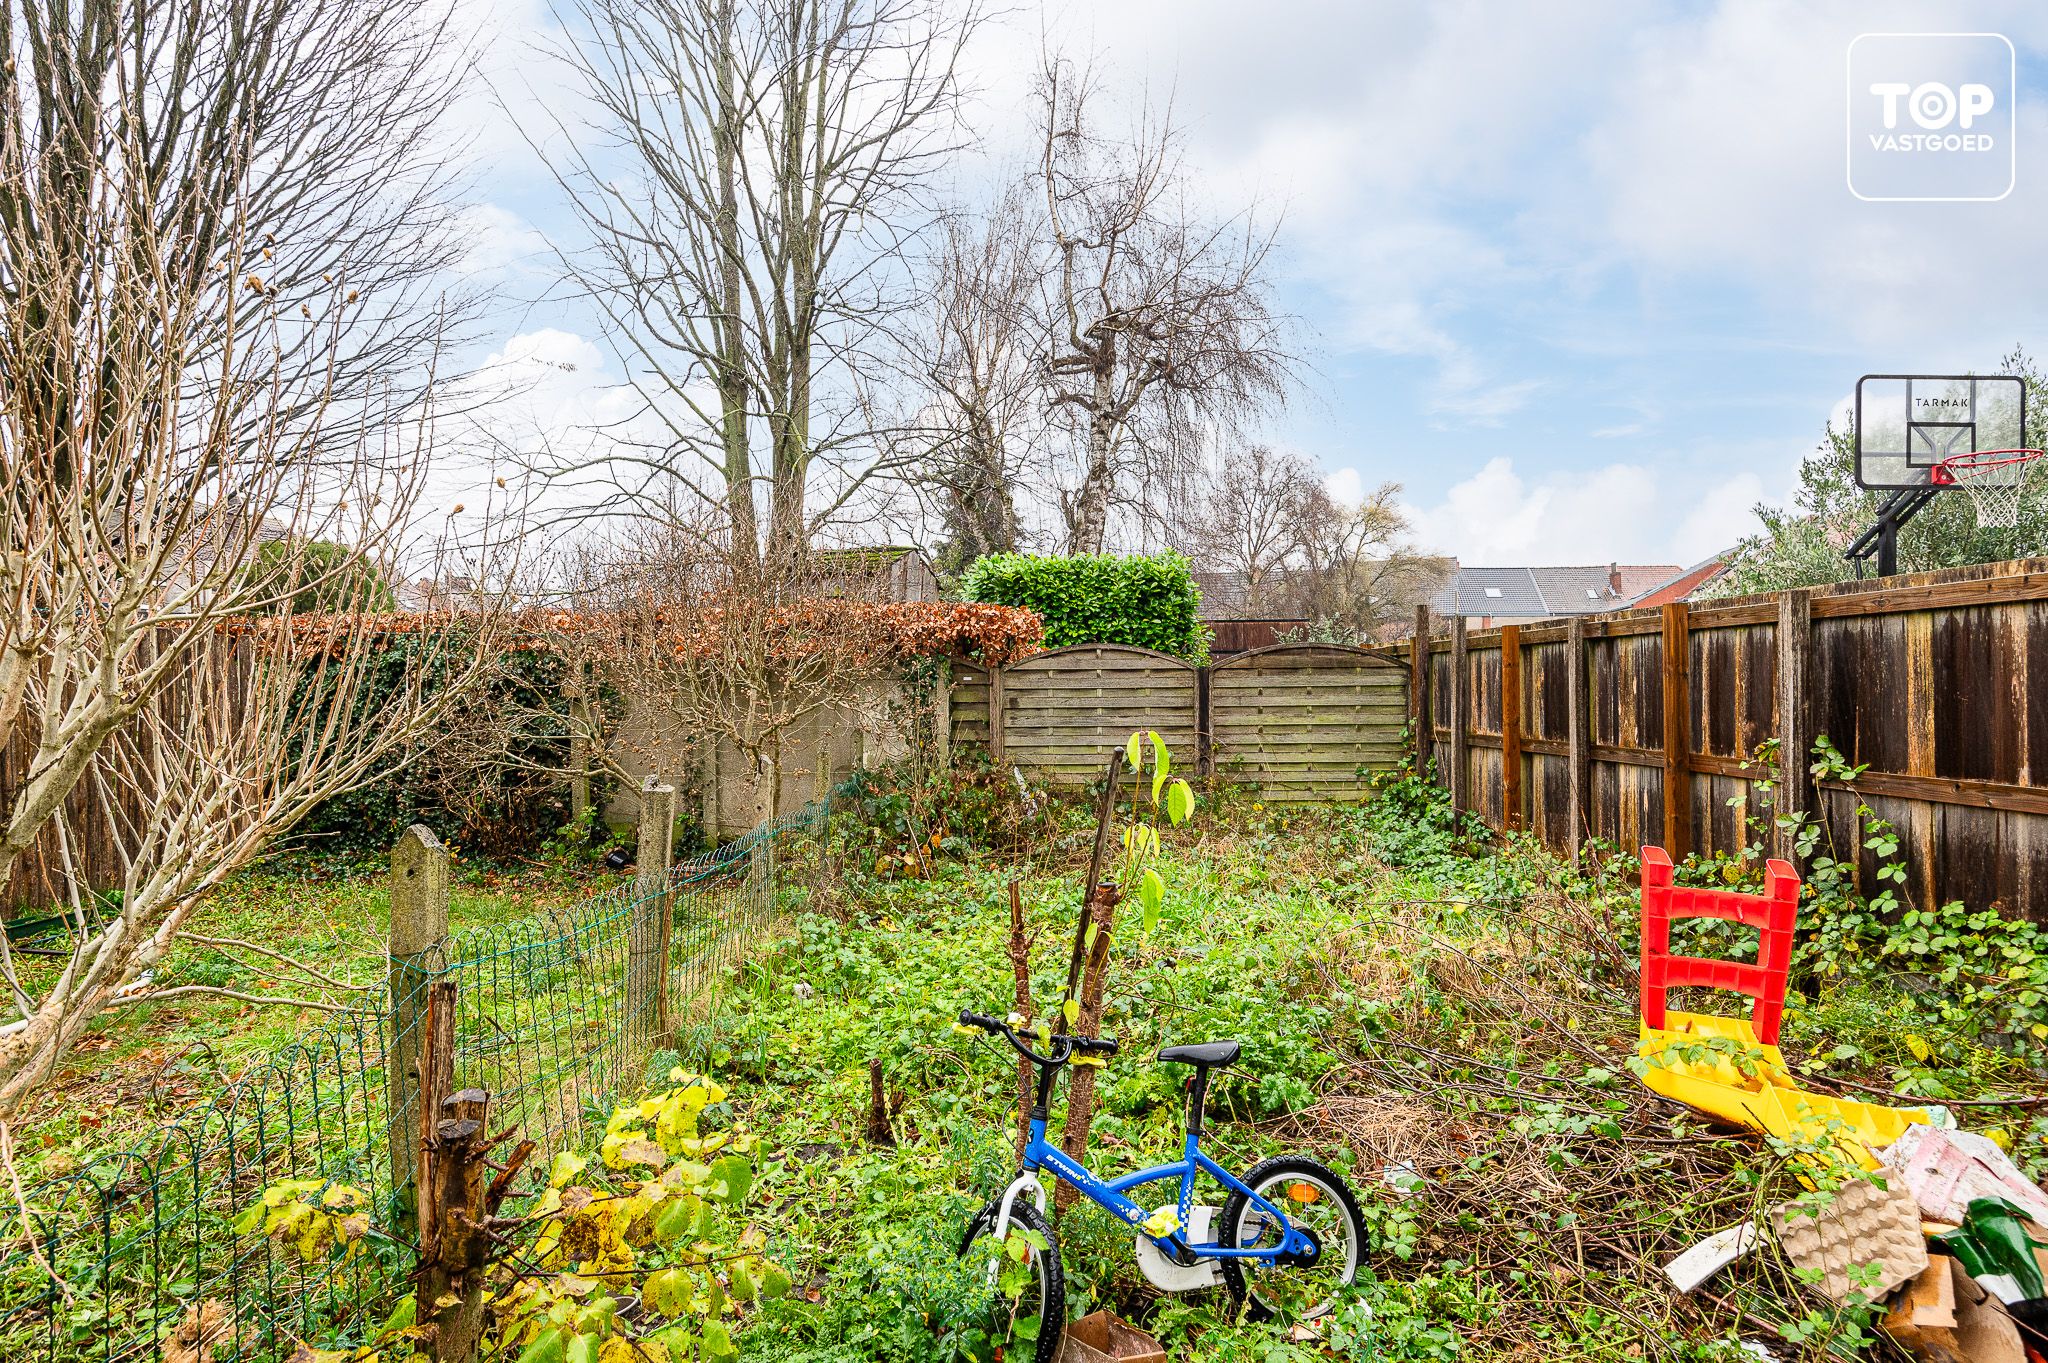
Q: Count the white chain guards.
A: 1